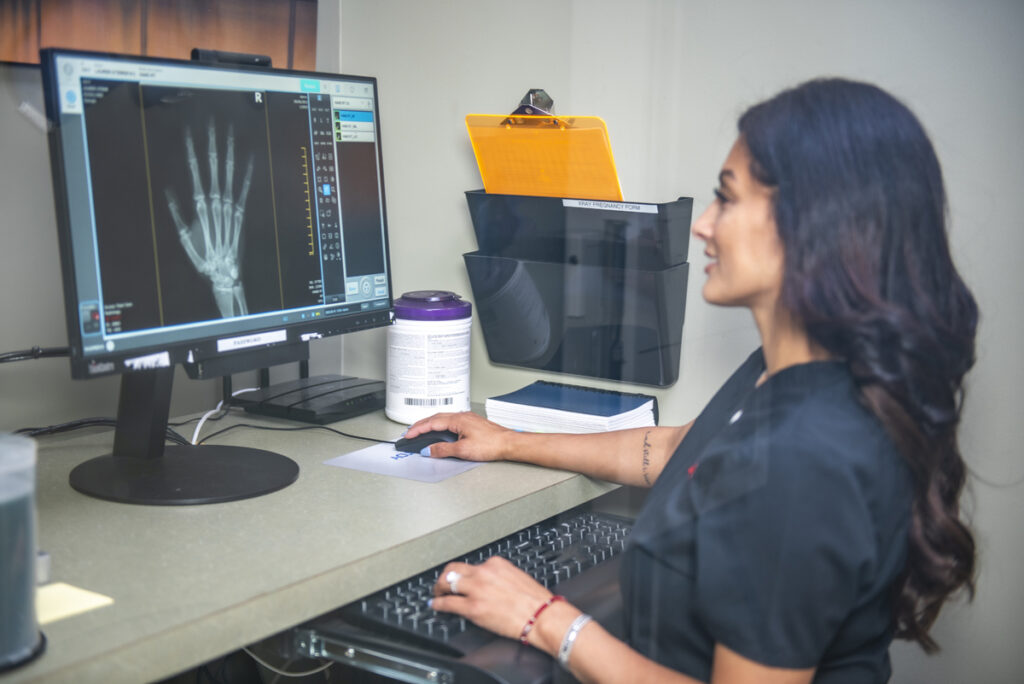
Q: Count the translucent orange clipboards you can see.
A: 1